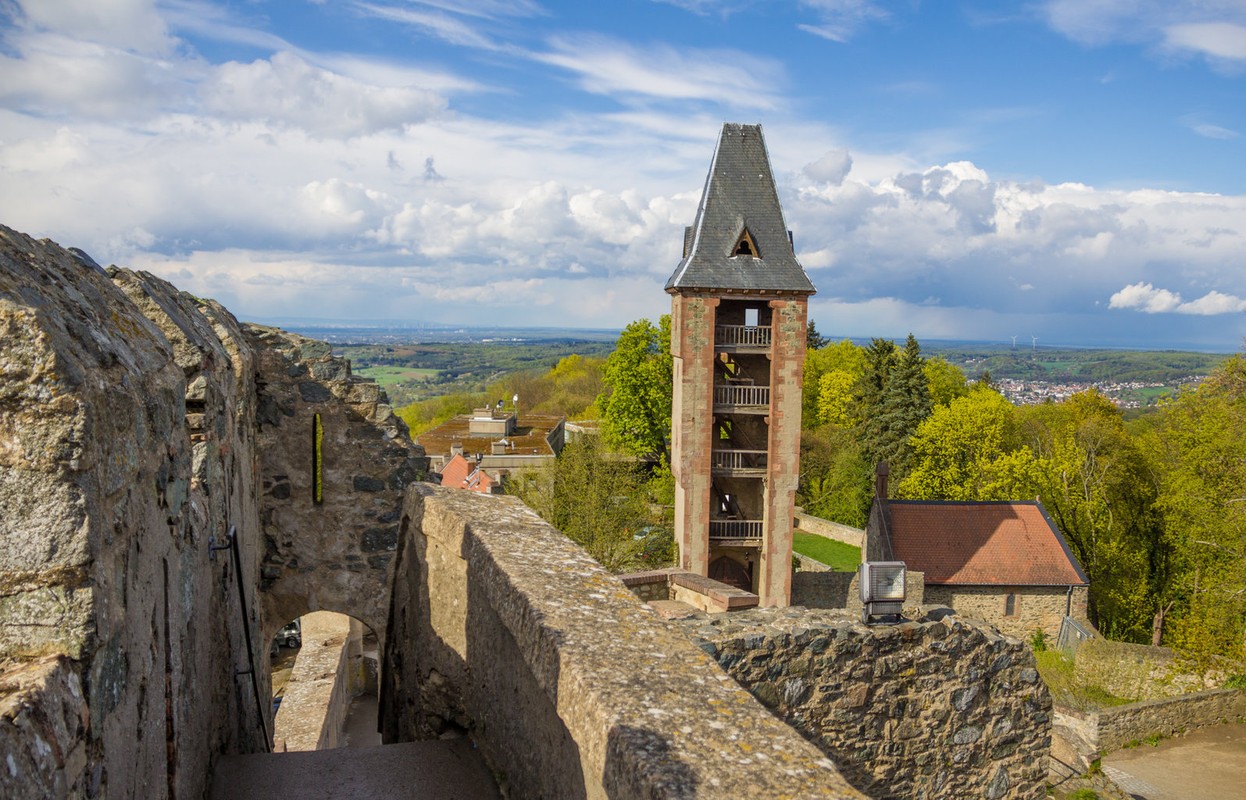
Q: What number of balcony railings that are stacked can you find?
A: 4